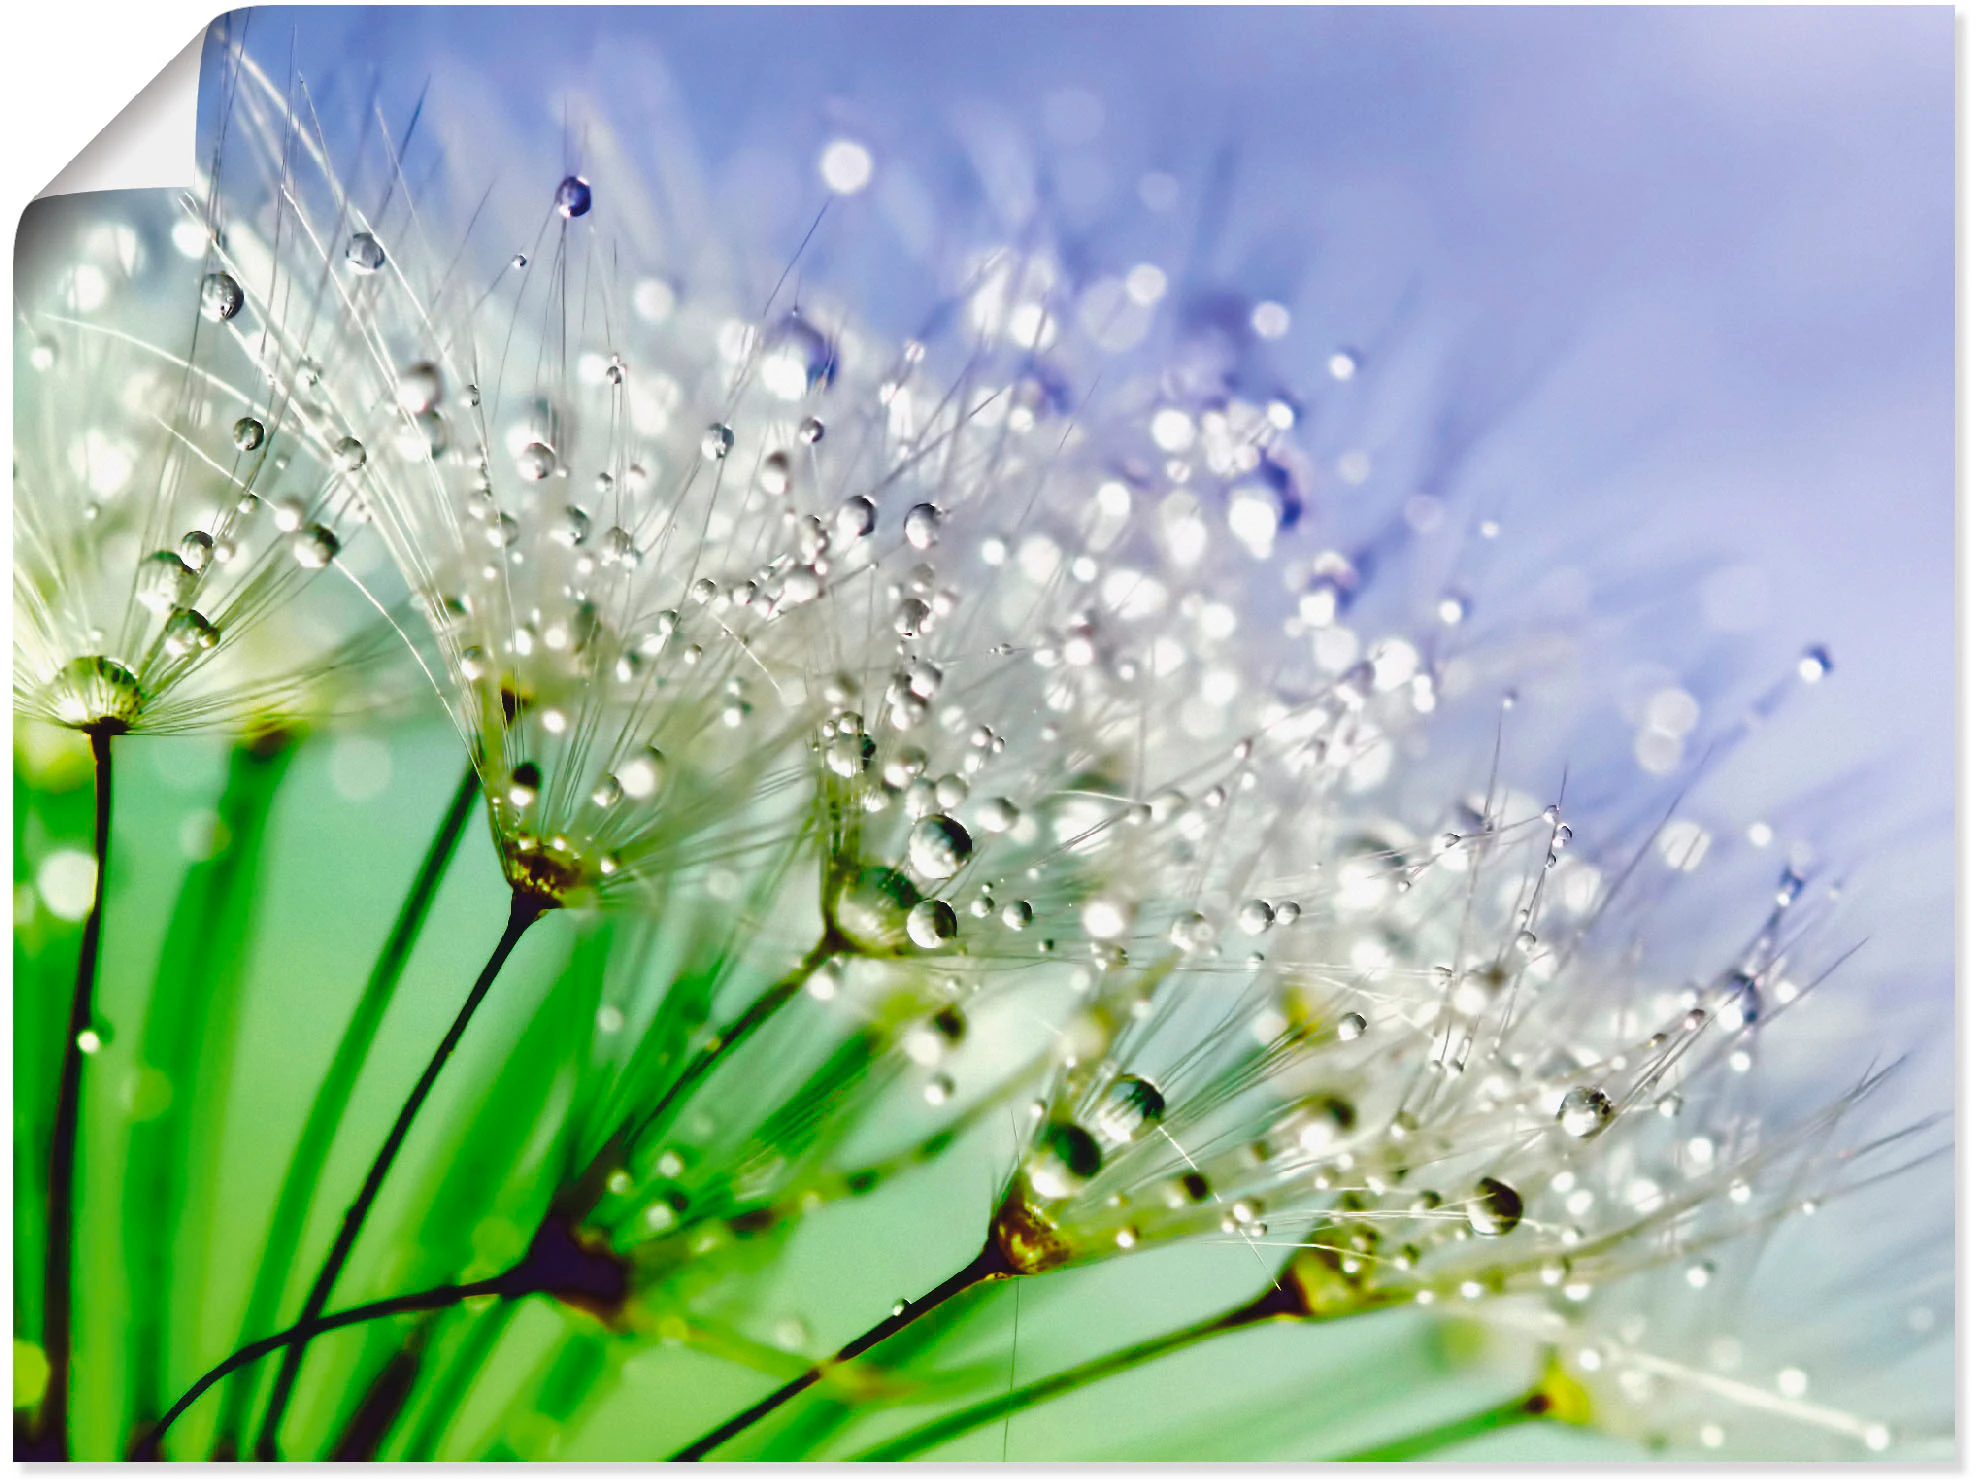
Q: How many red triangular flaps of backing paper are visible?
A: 0